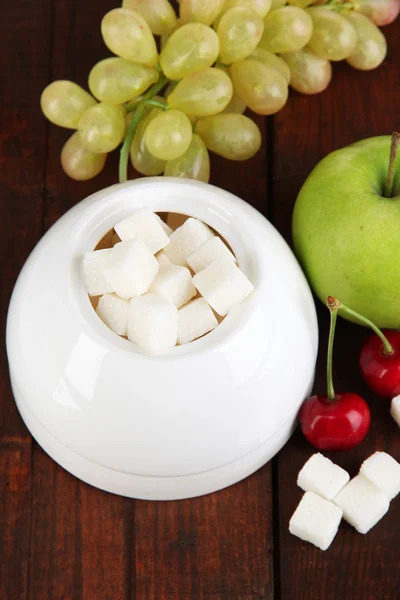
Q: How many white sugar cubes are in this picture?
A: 15